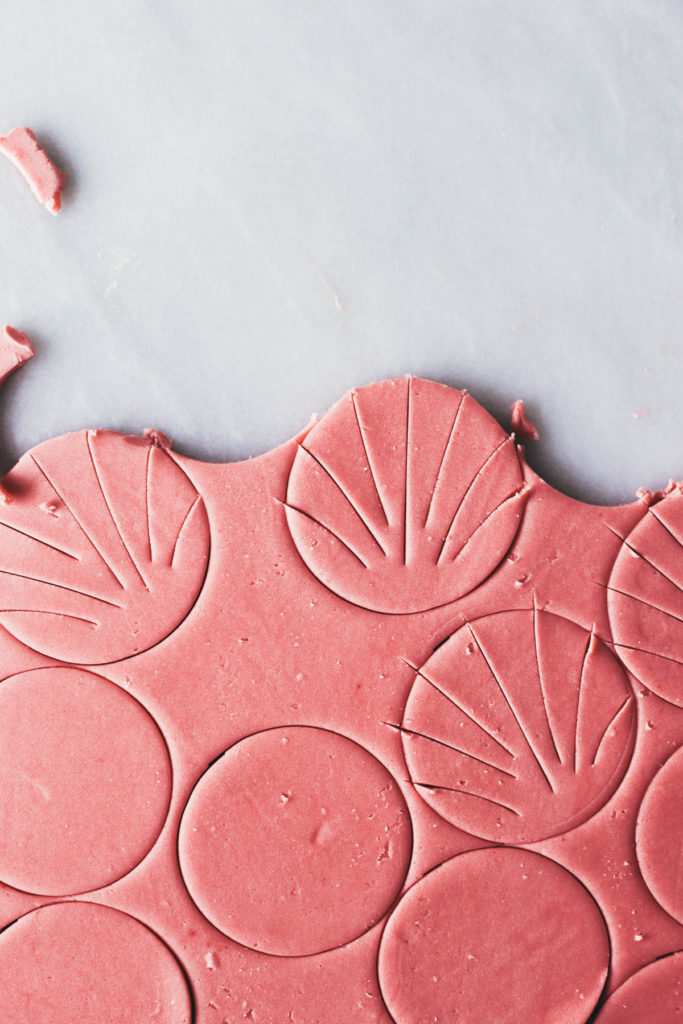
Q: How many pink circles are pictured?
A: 10